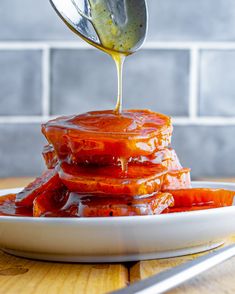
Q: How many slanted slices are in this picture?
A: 2